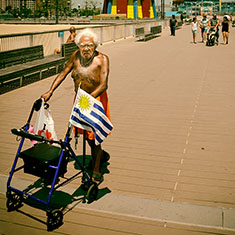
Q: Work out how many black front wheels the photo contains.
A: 2